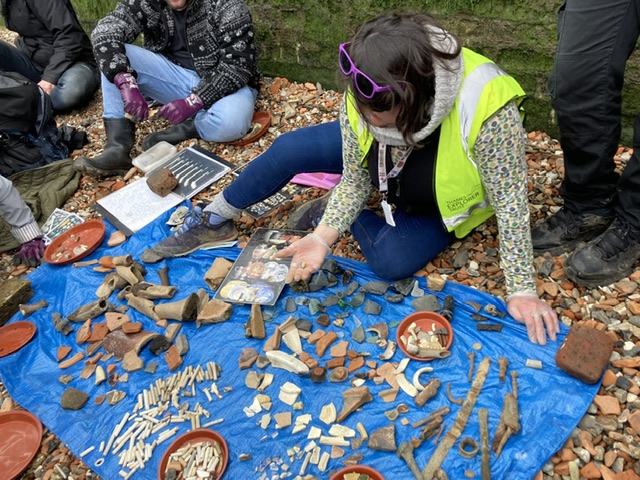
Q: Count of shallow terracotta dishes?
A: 7